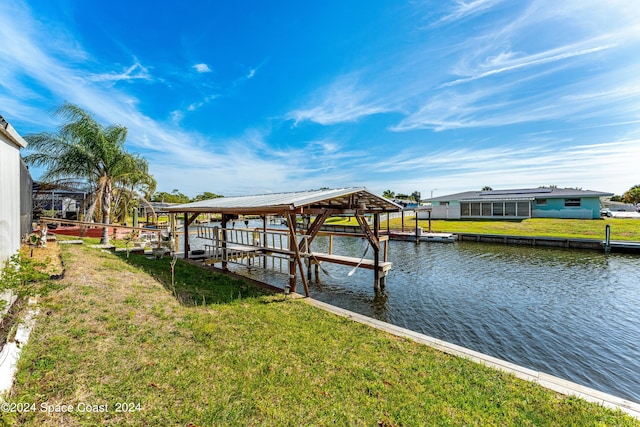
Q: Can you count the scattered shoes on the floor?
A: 0